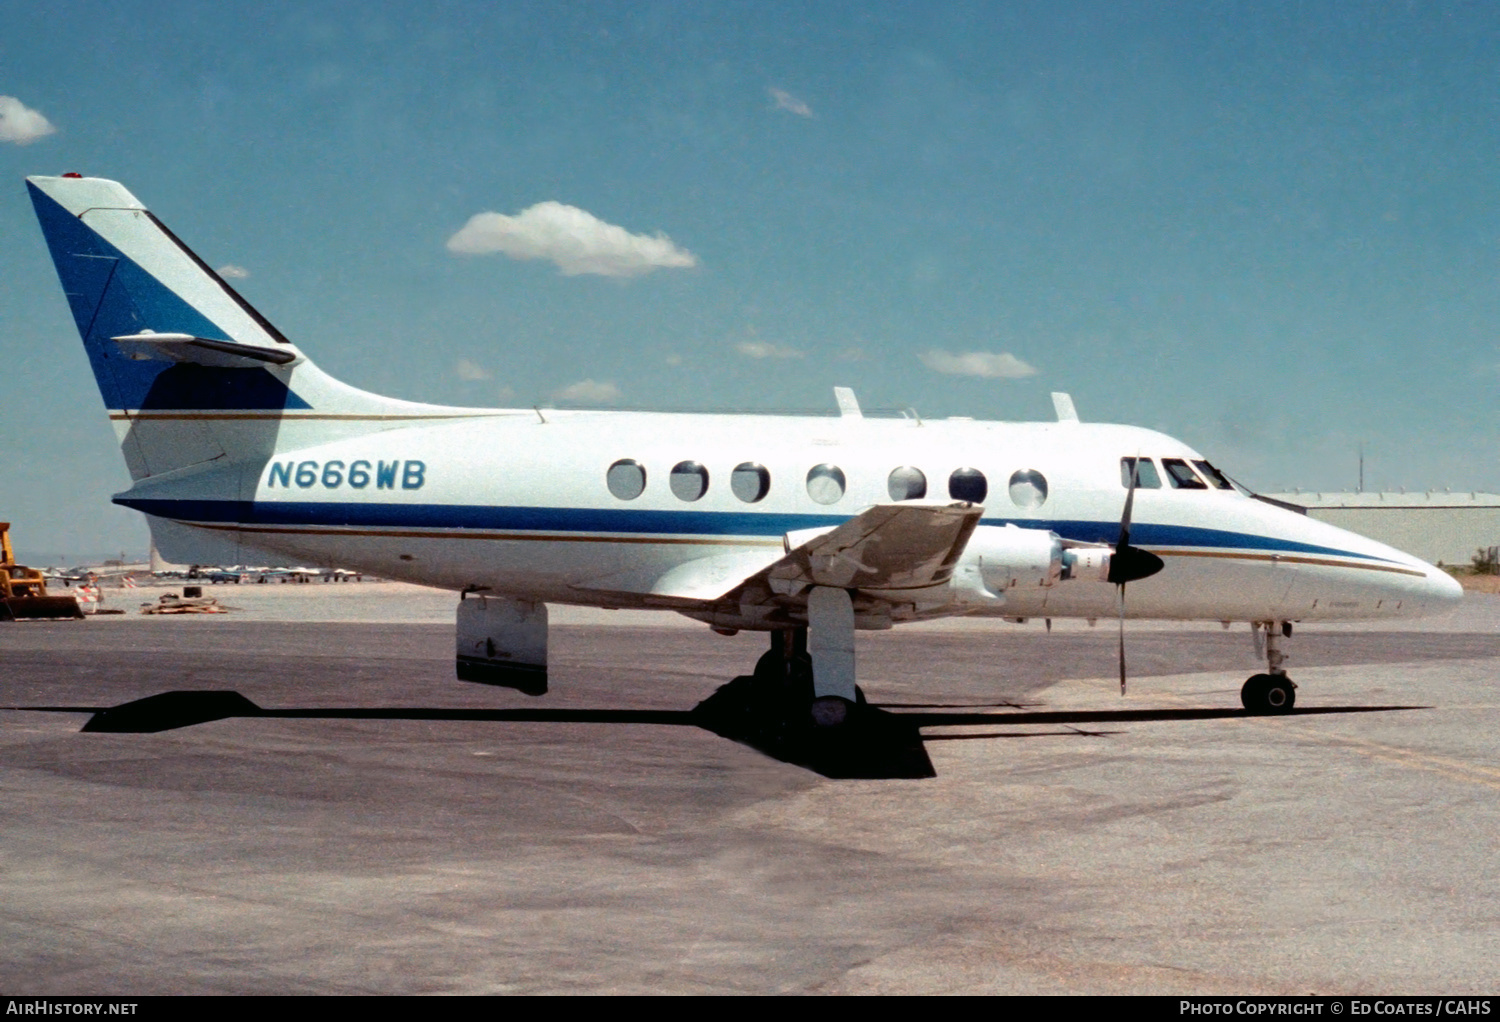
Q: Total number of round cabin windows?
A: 7